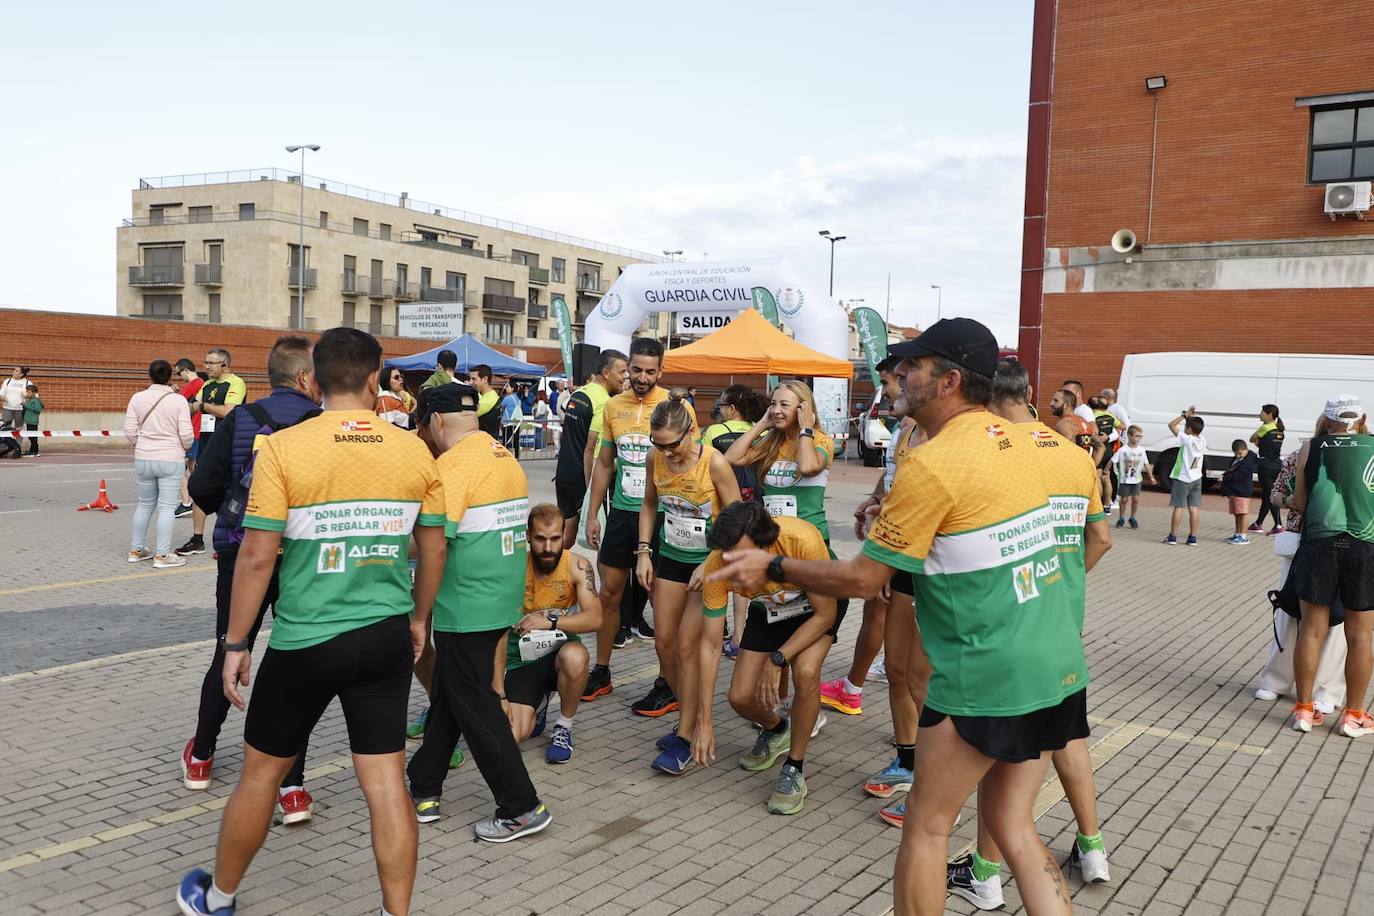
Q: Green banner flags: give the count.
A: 3